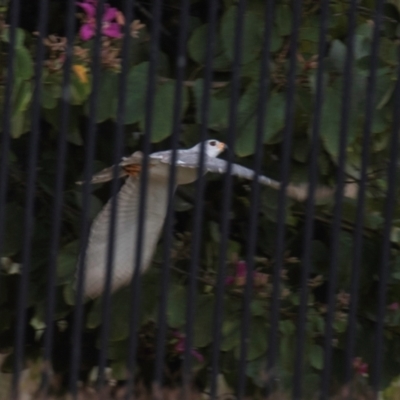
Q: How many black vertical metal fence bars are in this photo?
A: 15